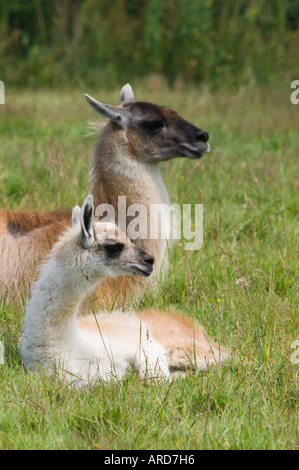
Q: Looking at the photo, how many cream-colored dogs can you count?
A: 0